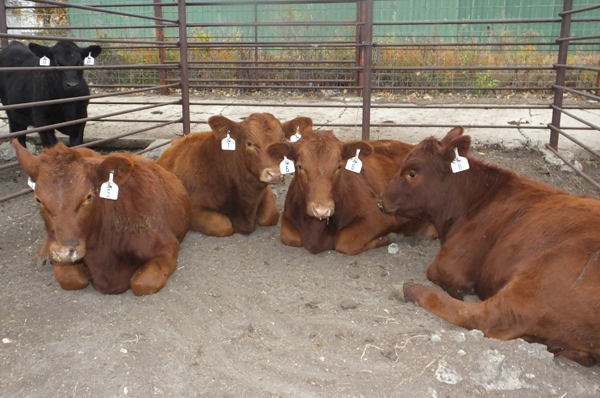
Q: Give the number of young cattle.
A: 5